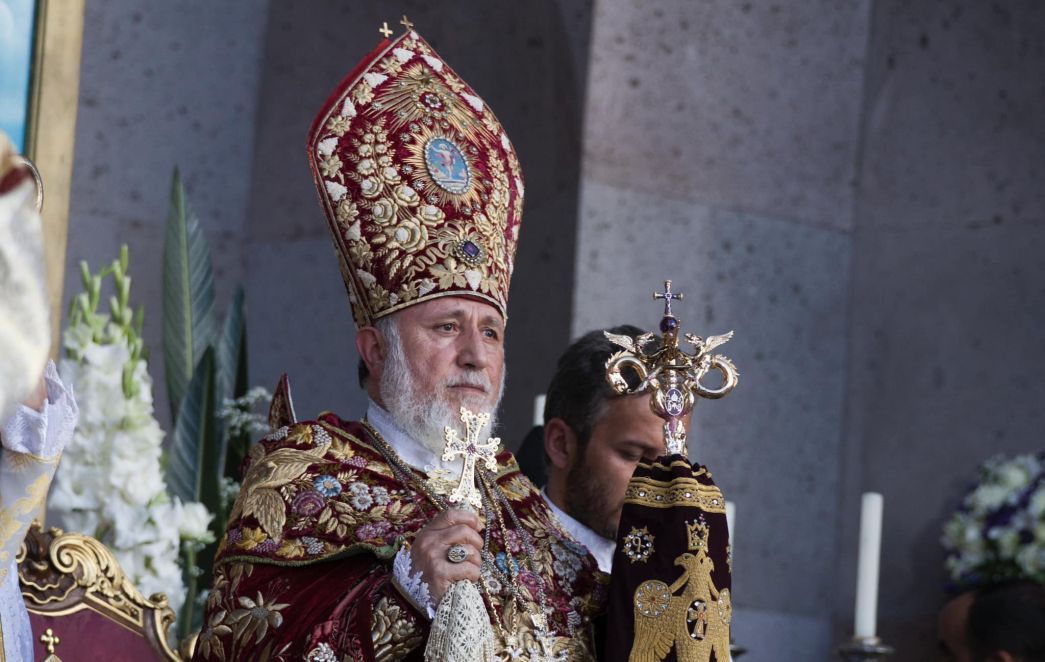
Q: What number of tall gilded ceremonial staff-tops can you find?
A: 1